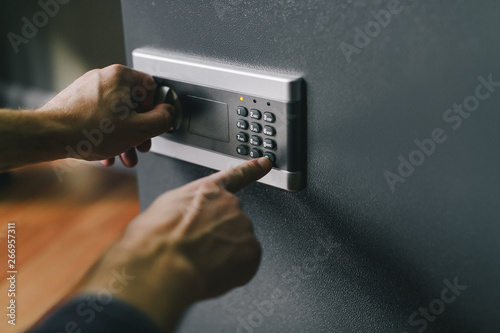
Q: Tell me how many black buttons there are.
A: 12